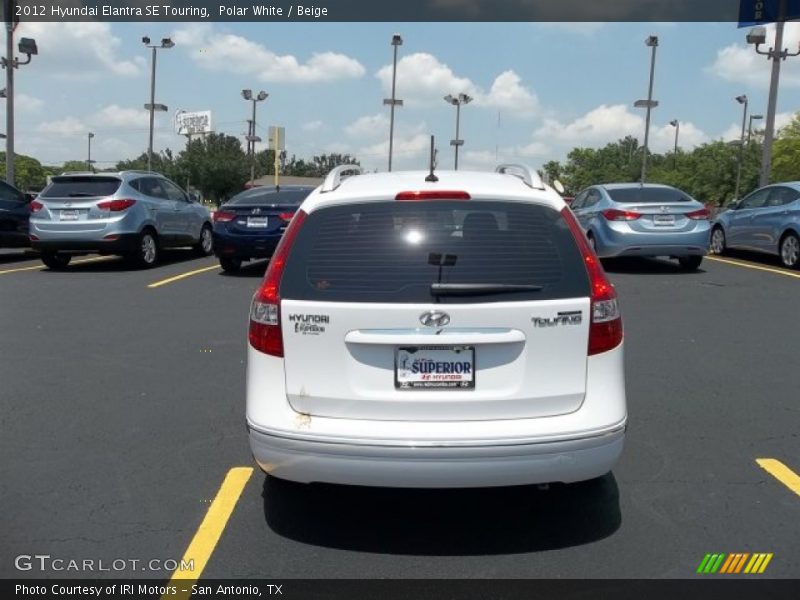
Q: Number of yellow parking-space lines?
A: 5